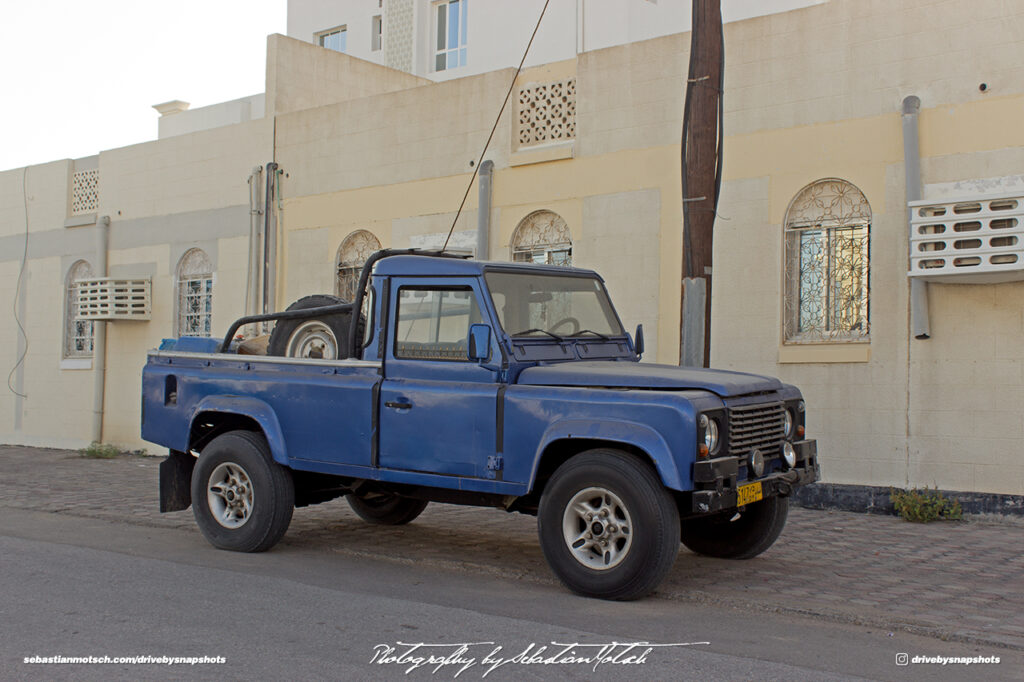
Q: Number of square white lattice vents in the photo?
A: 2